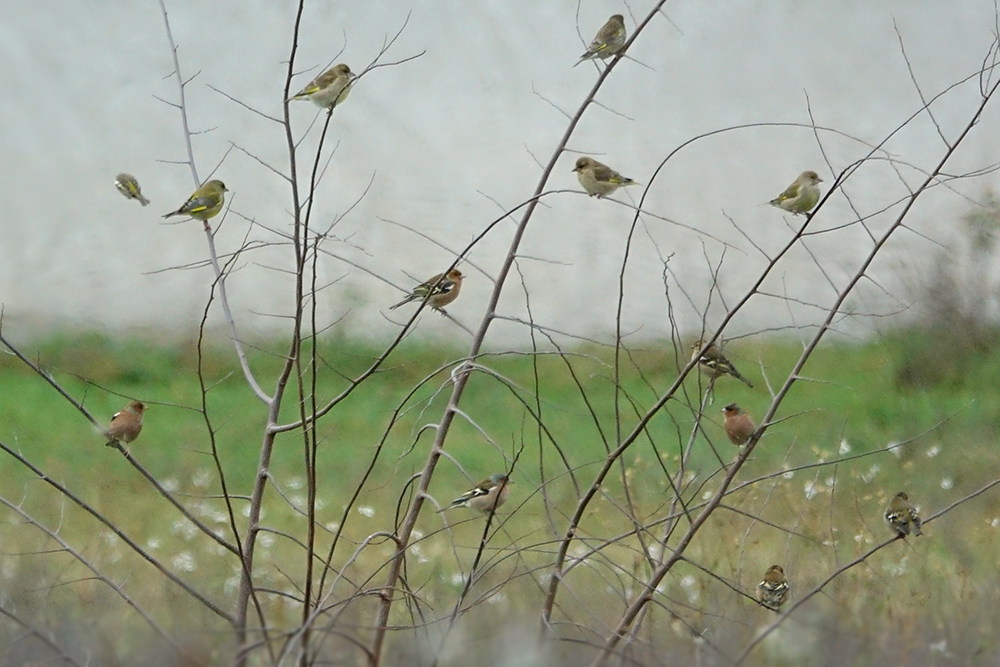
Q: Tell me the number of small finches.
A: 13